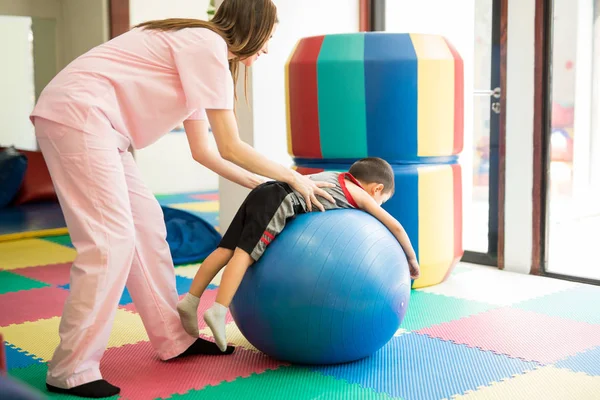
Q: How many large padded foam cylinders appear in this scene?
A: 2